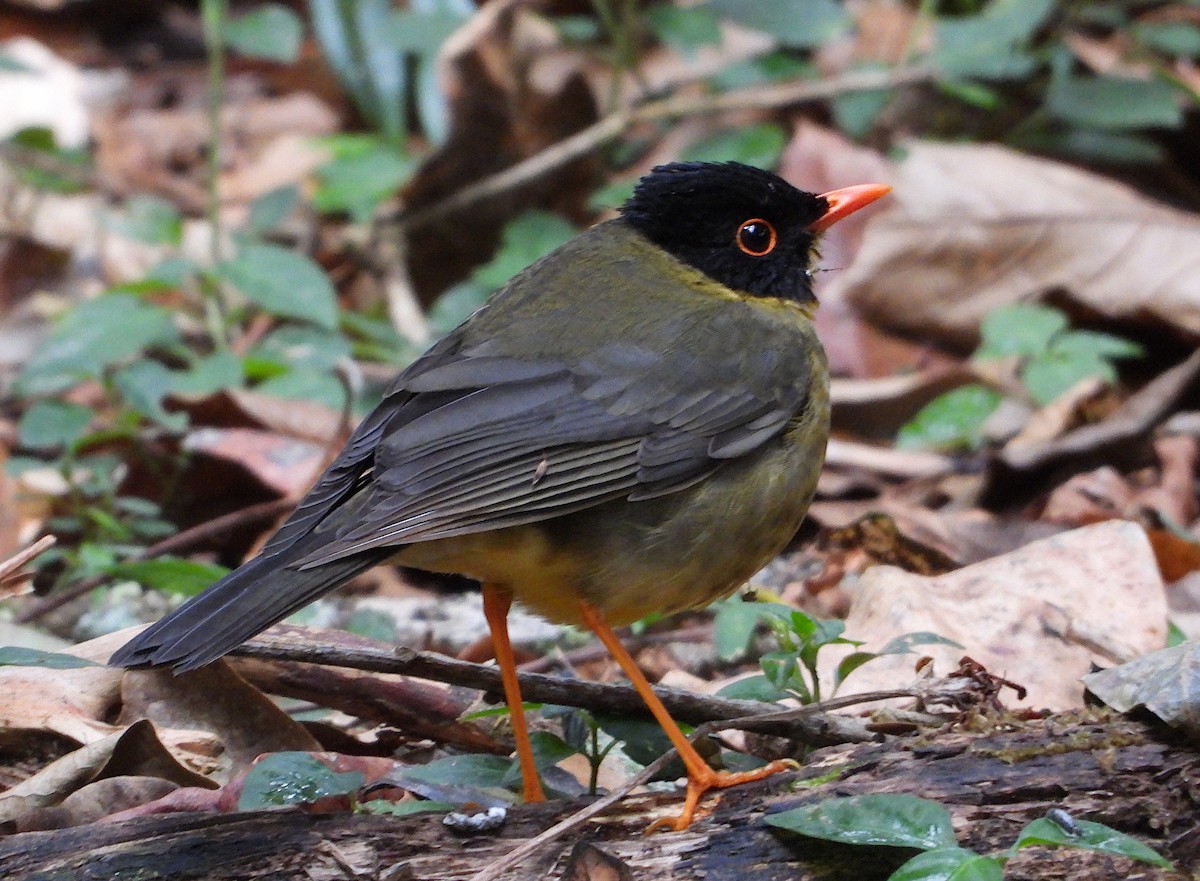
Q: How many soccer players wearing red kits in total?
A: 0